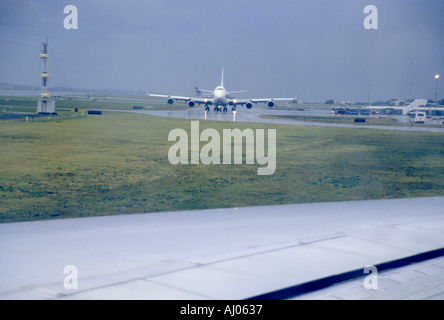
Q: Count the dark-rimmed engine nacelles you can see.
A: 4